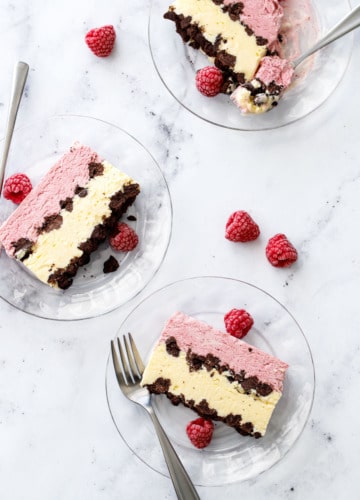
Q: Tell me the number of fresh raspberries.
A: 8